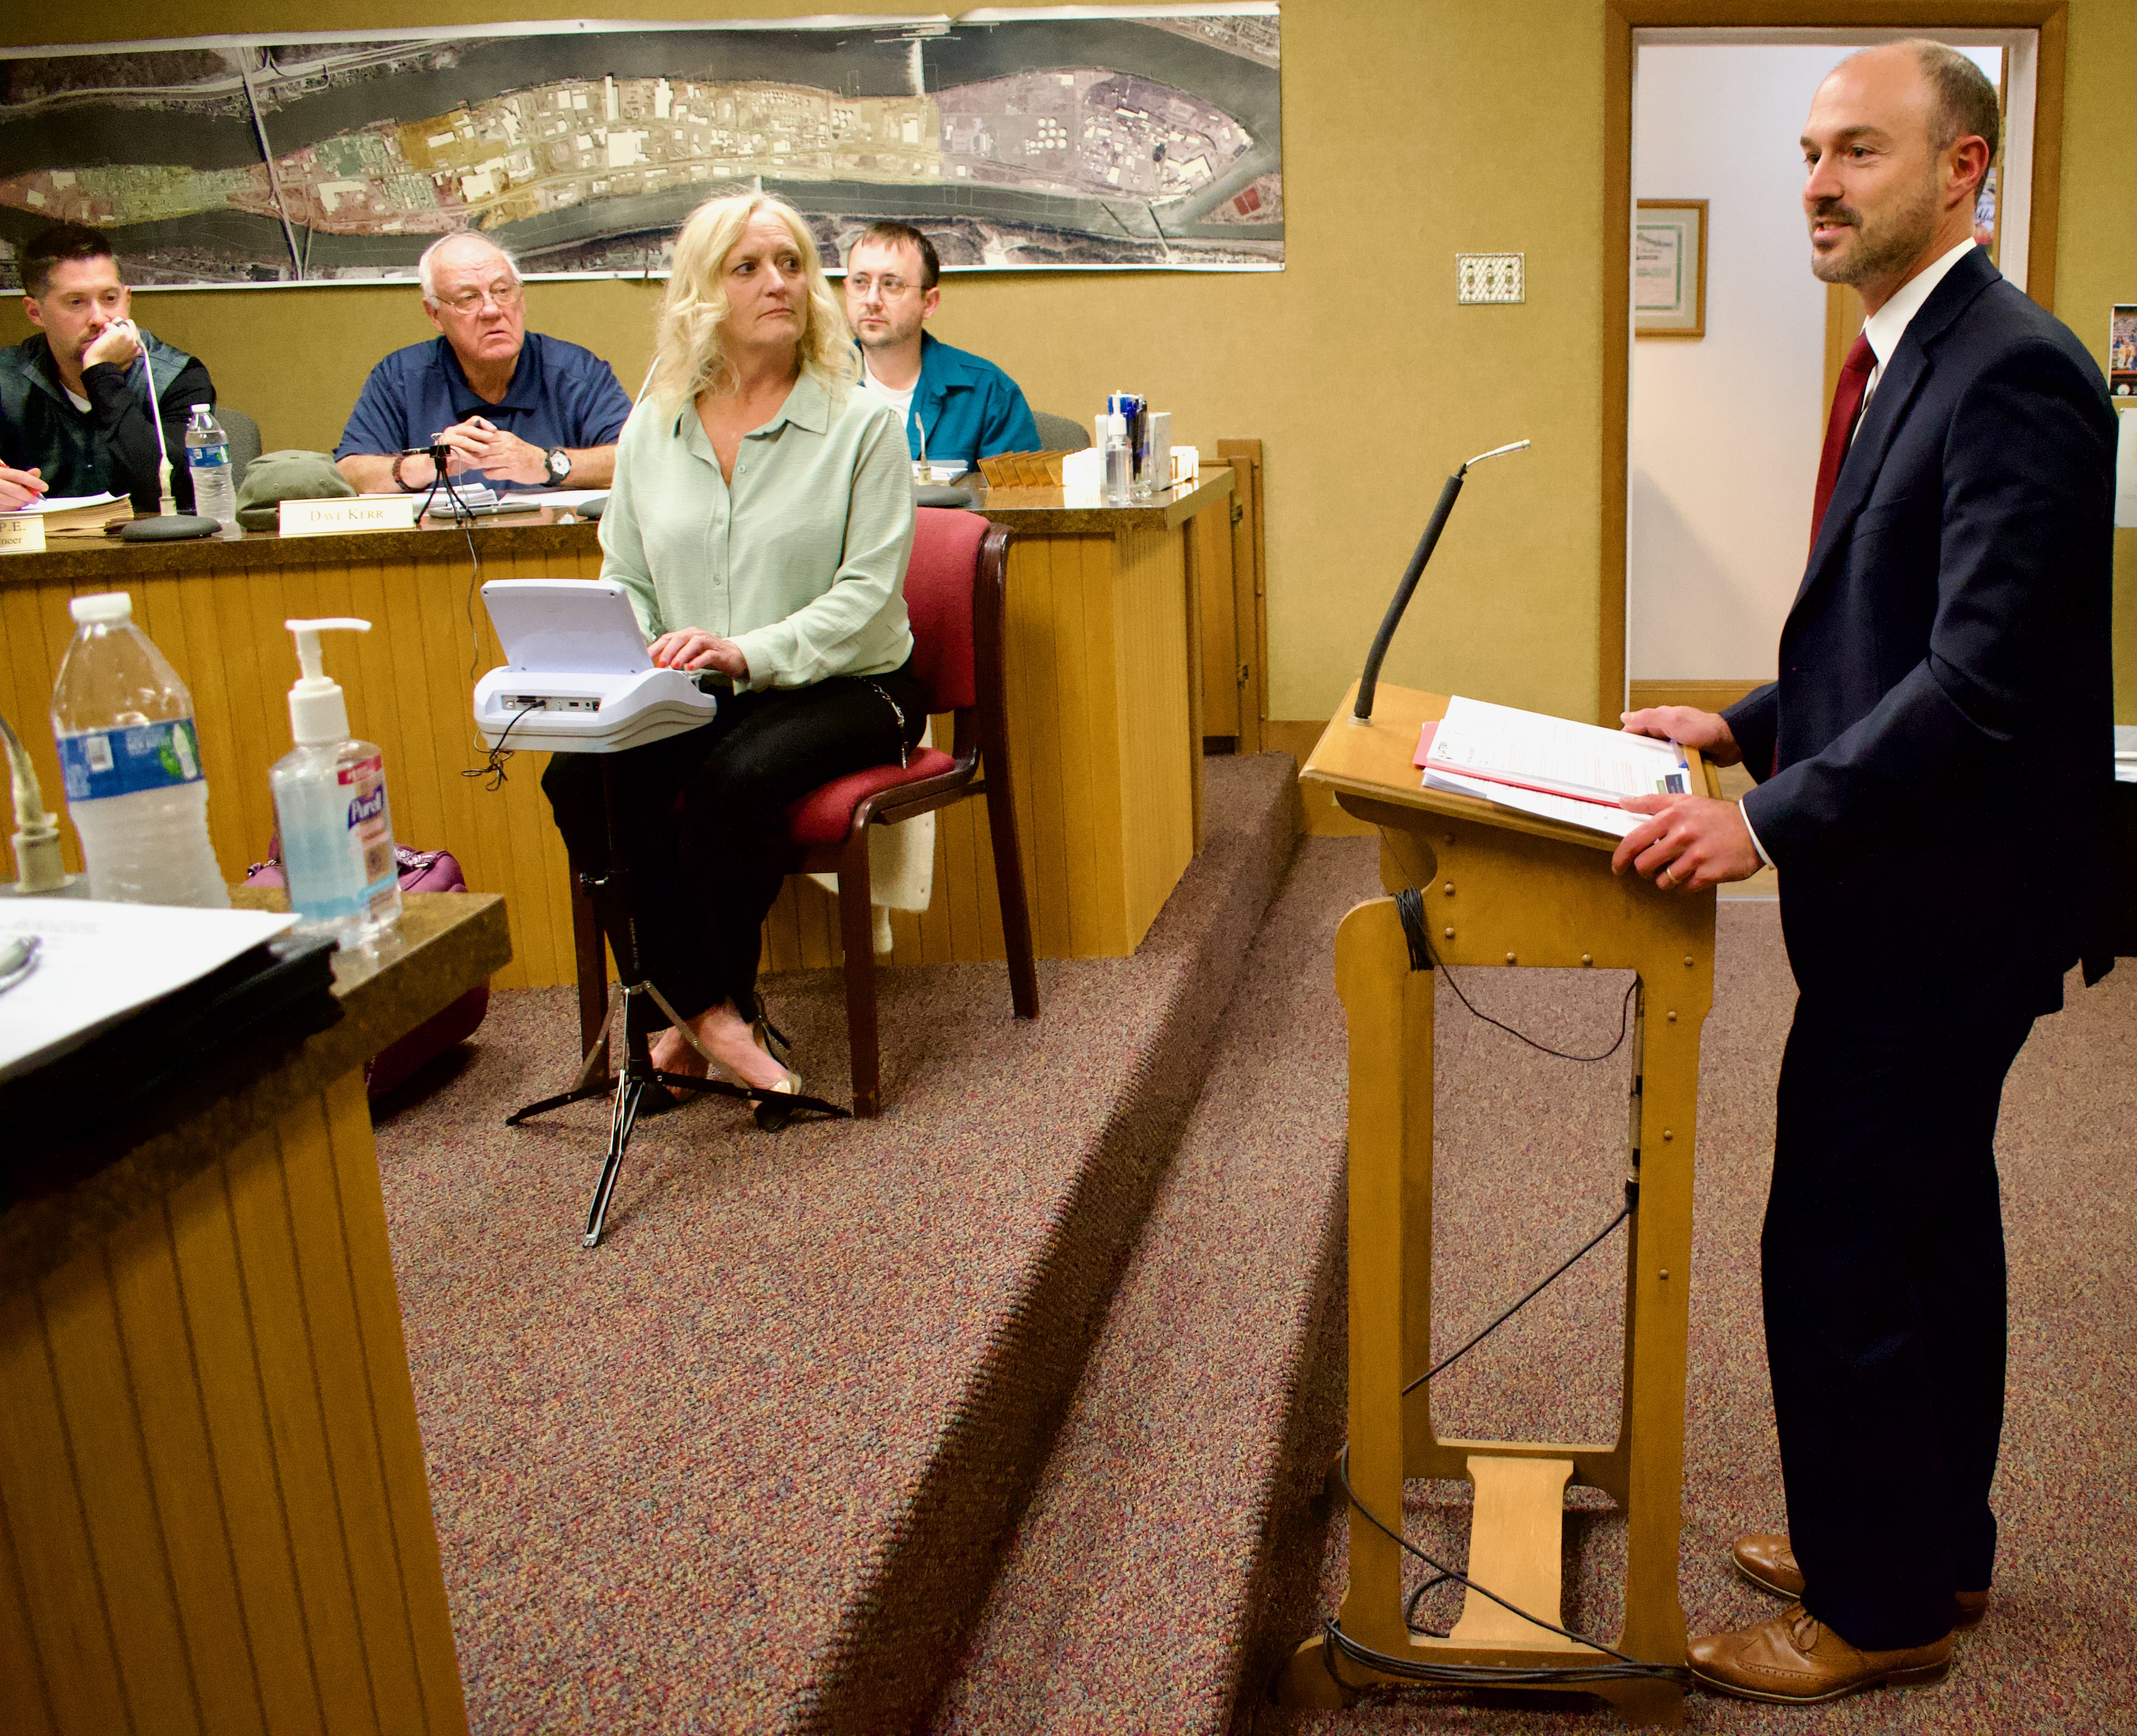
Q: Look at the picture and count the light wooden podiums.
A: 1